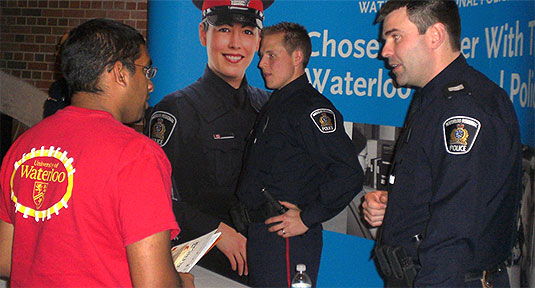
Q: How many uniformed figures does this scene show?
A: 3